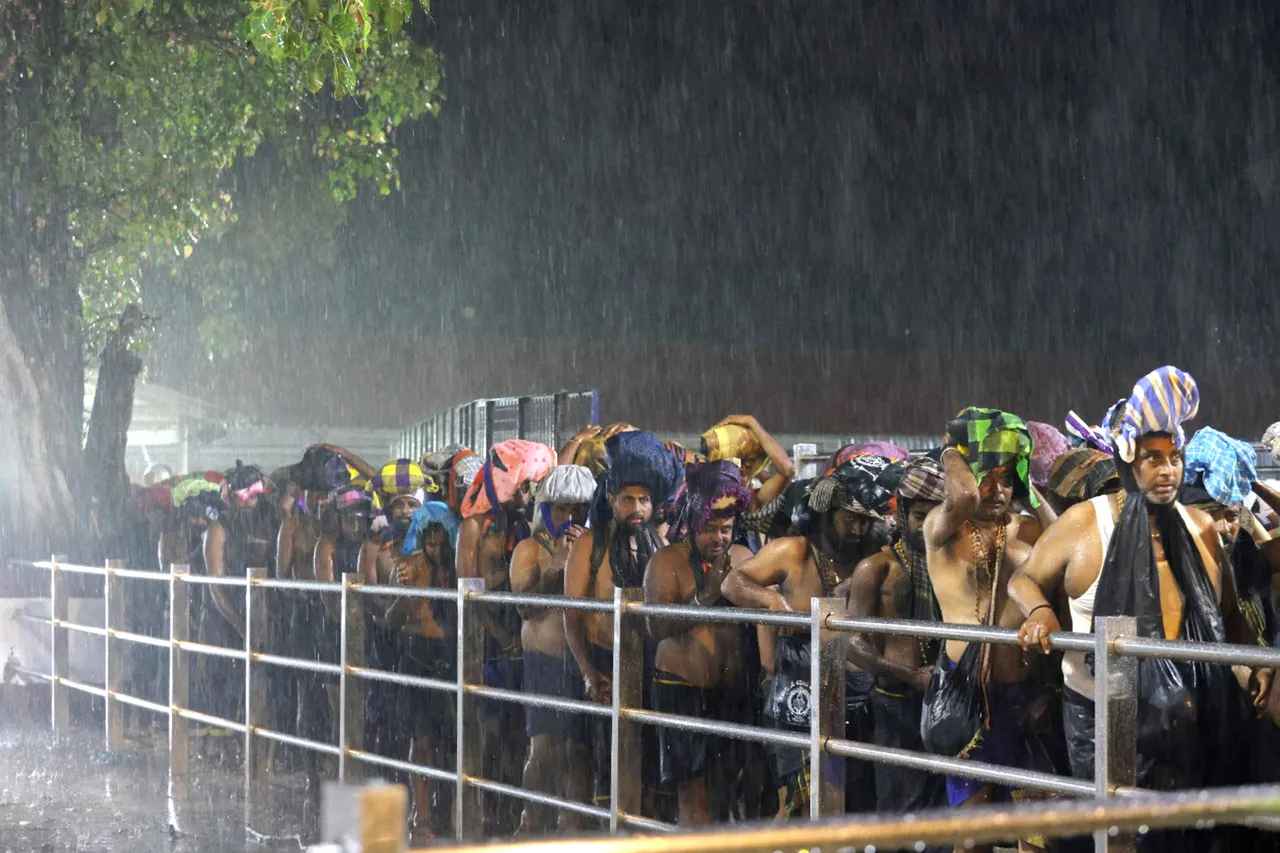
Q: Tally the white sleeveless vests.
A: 1